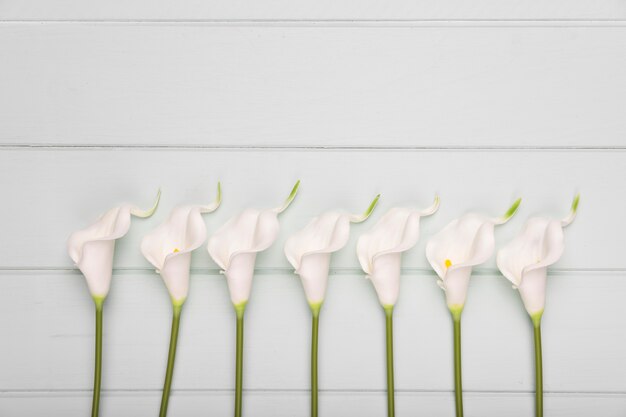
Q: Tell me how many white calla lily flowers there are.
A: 7